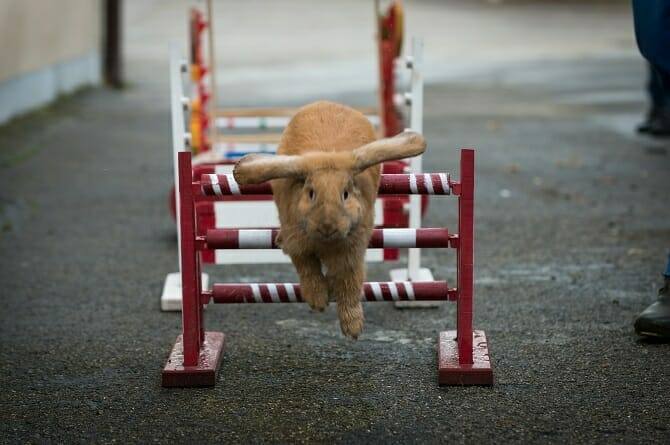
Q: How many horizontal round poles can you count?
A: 3